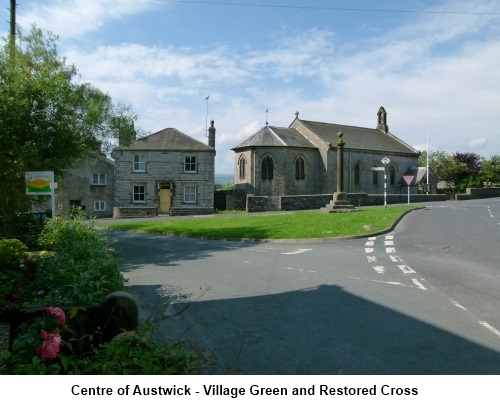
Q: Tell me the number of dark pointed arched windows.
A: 6